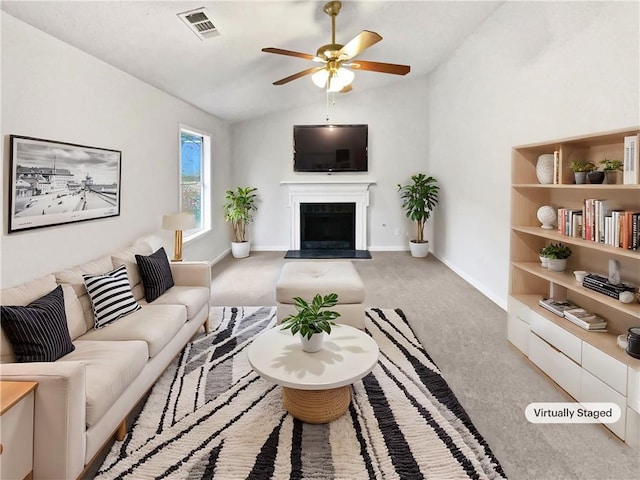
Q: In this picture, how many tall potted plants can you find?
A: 2